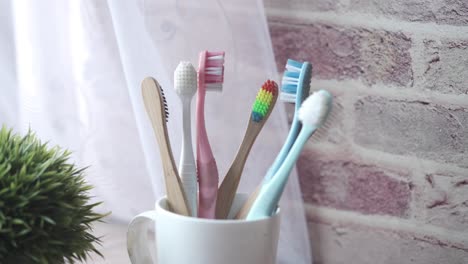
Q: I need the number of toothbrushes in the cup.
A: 6